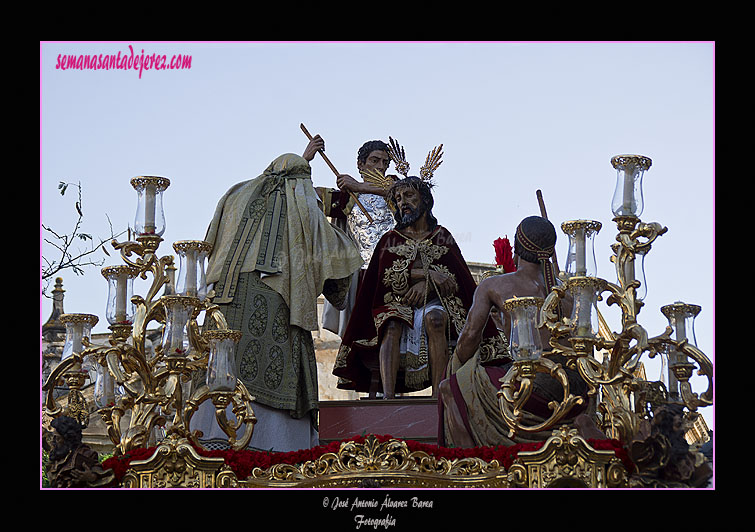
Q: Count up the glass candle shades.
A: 14